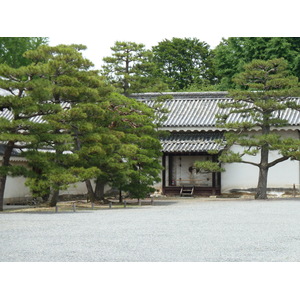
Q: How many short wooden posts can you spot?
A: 7